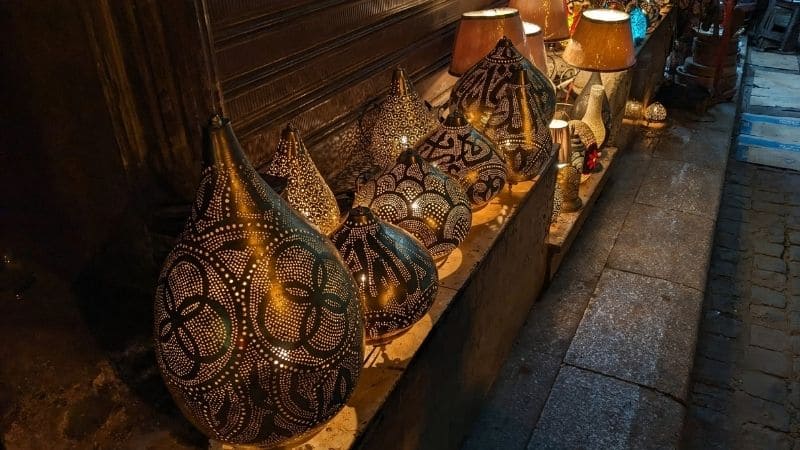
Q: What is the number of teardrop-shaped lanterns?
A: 8